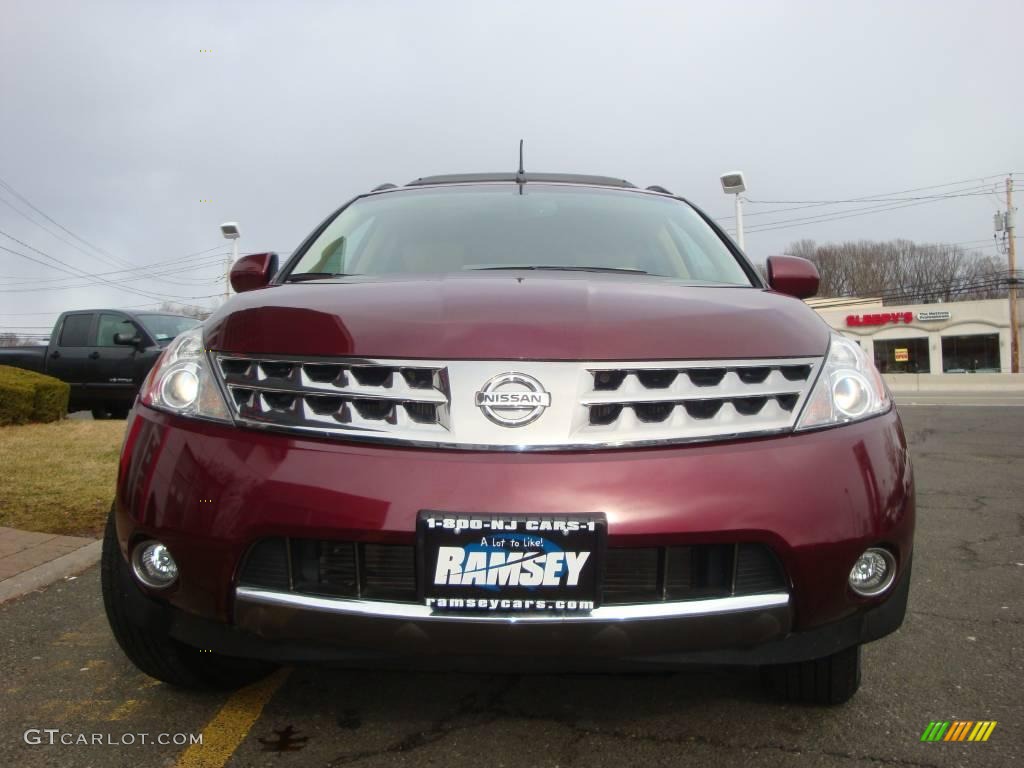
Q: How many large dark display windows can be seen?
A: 2